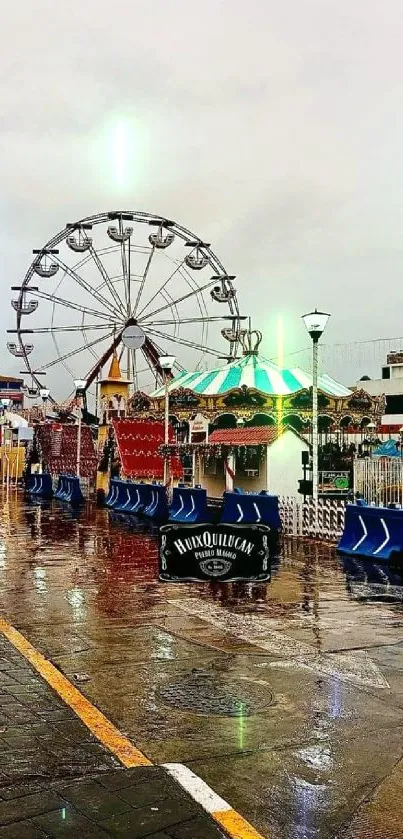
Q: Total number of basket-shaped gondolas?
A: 10